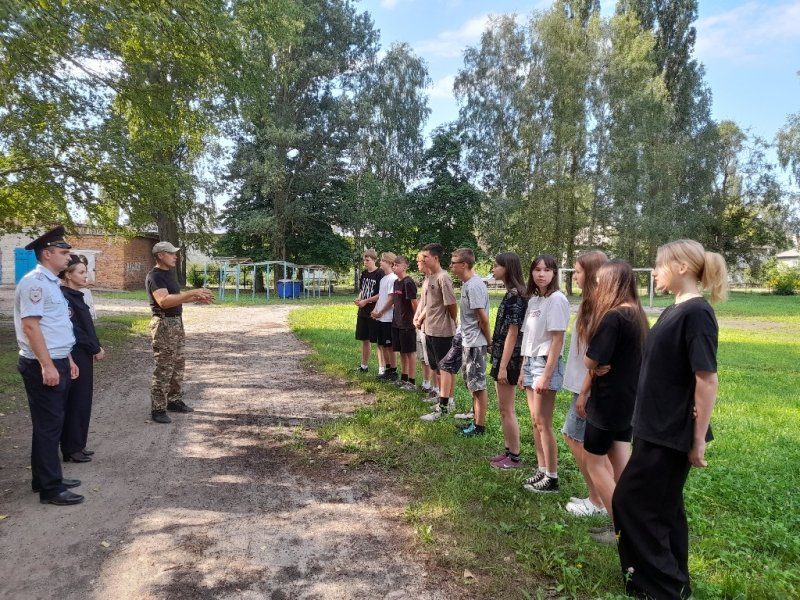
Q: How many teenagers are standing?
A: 11